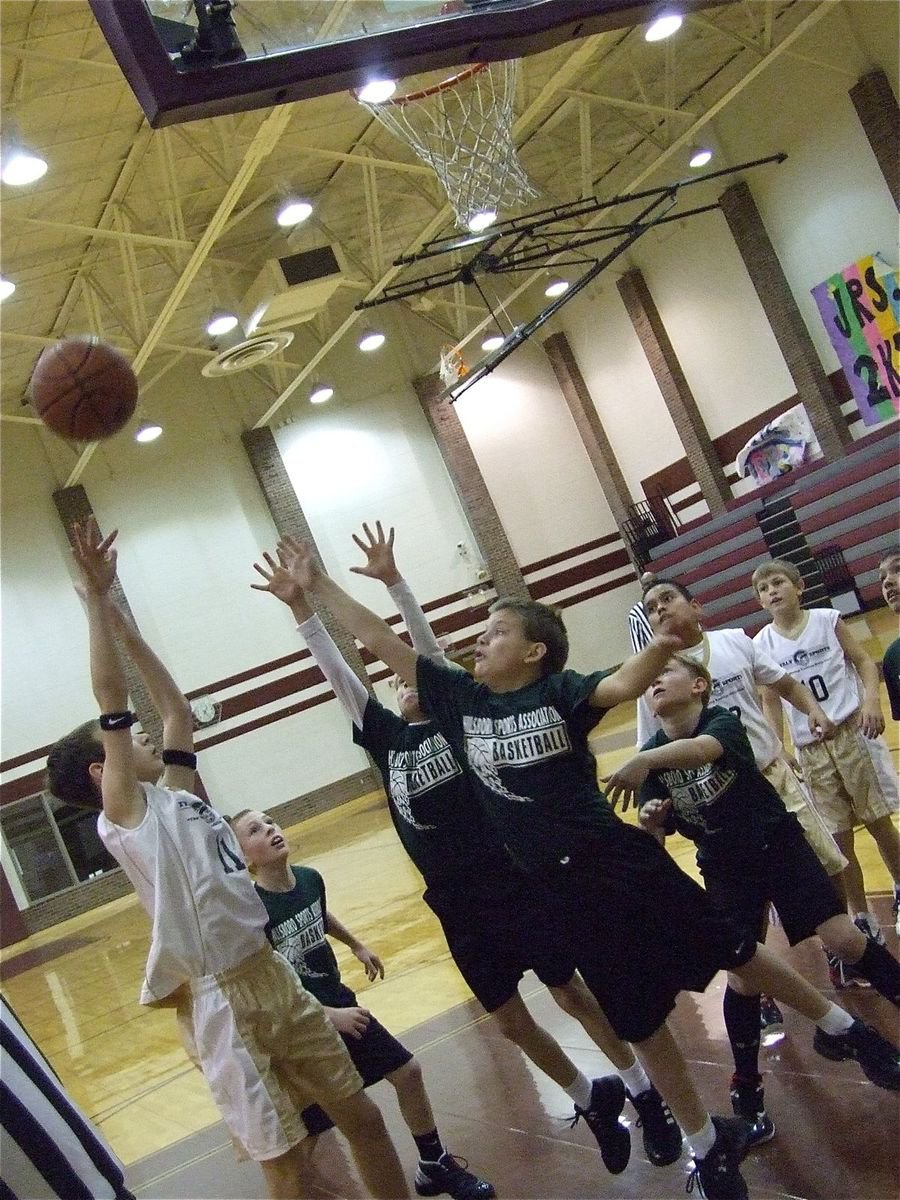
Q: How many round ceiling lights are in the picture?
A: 13